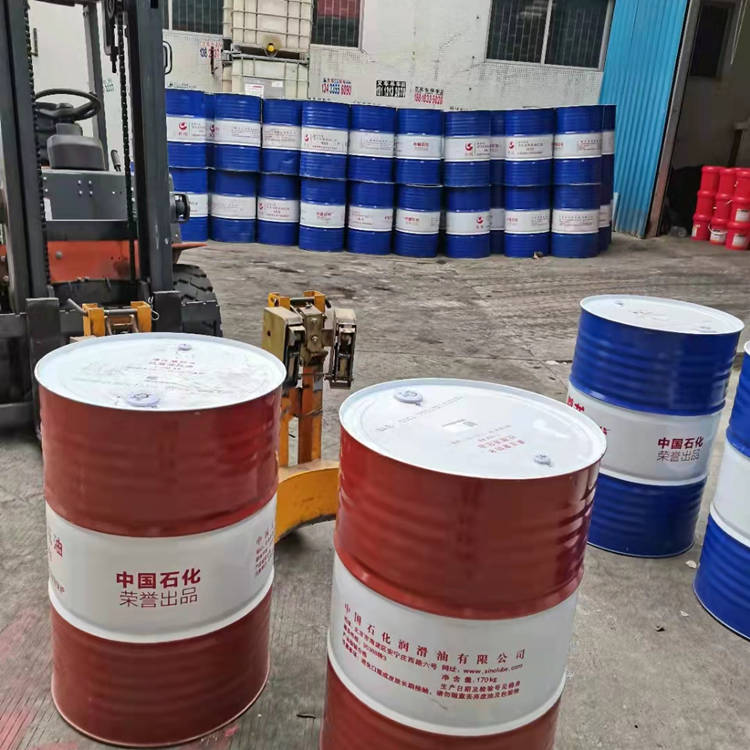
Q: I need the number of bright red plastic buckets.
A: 9